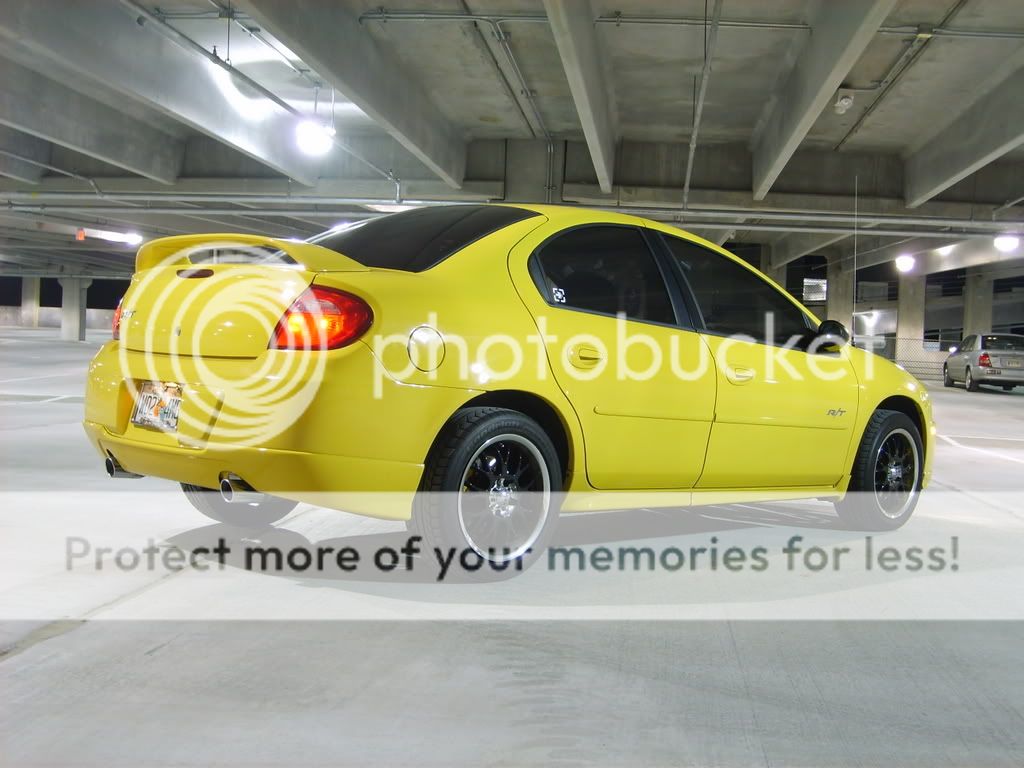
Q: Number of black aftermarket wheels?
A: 2